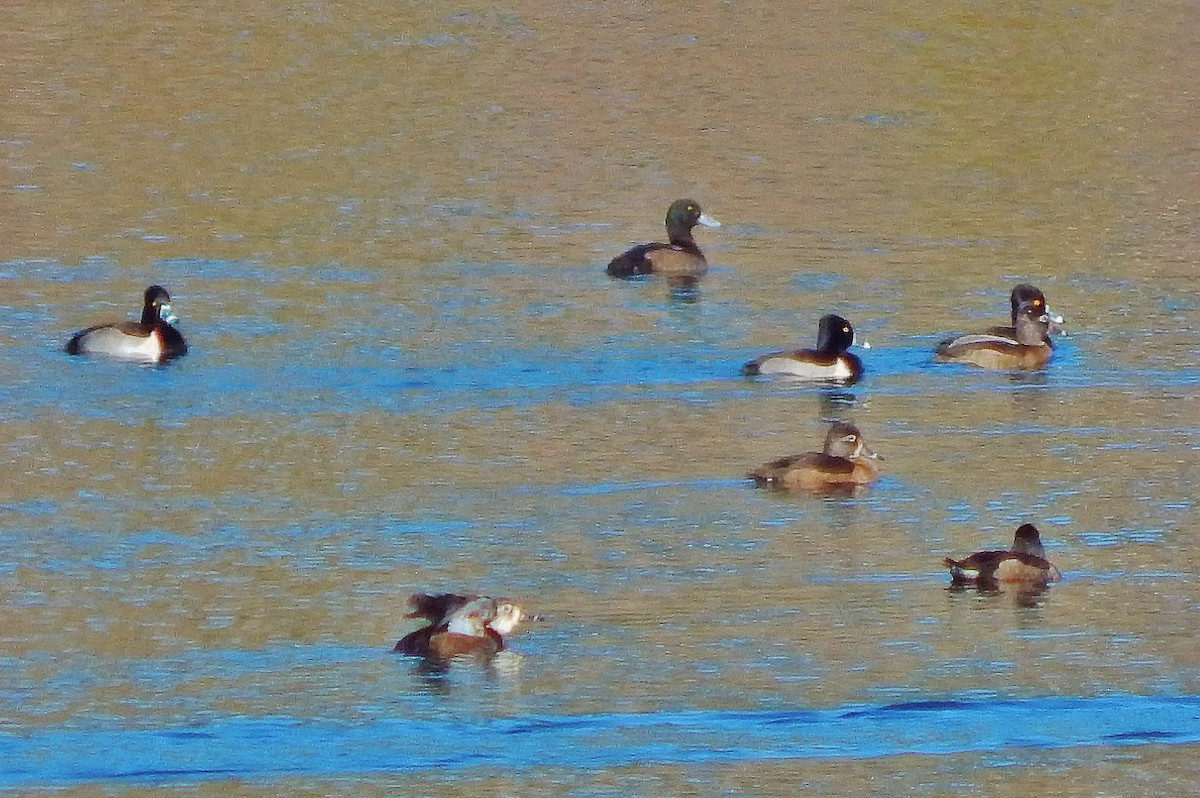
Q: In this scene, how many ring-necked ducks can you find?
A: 7